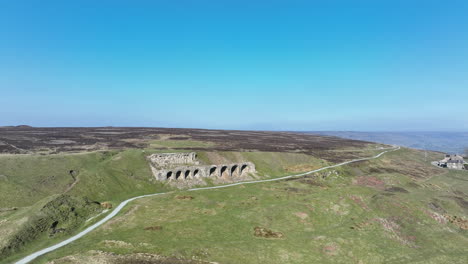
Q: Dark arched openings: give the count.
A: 8